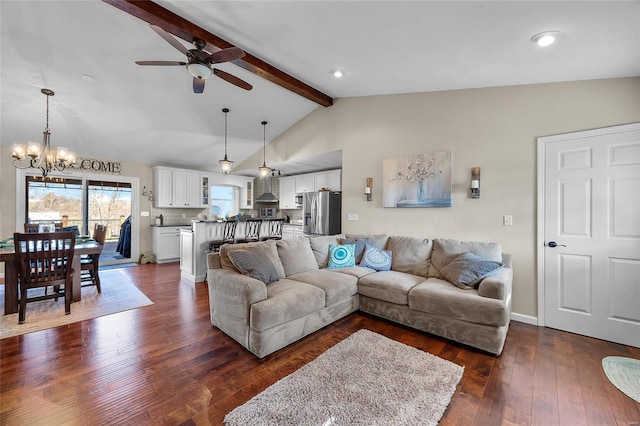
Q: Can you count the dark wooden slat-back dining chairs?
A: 3